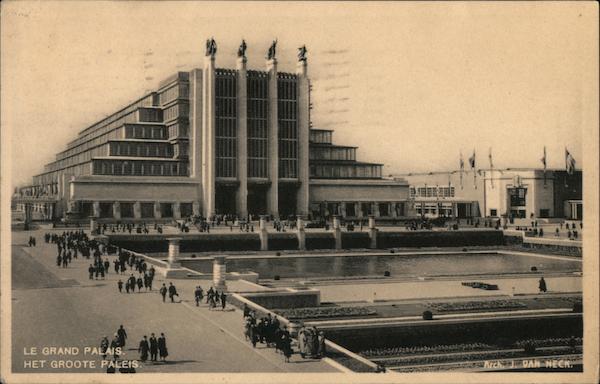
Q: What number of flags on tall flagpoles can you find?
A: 5